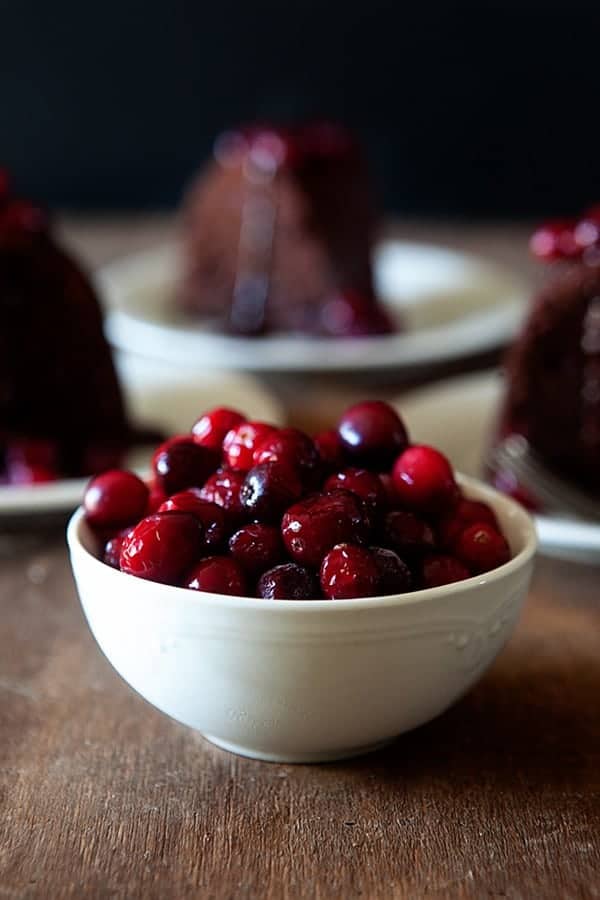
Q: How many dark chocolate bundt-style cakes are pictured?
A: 3